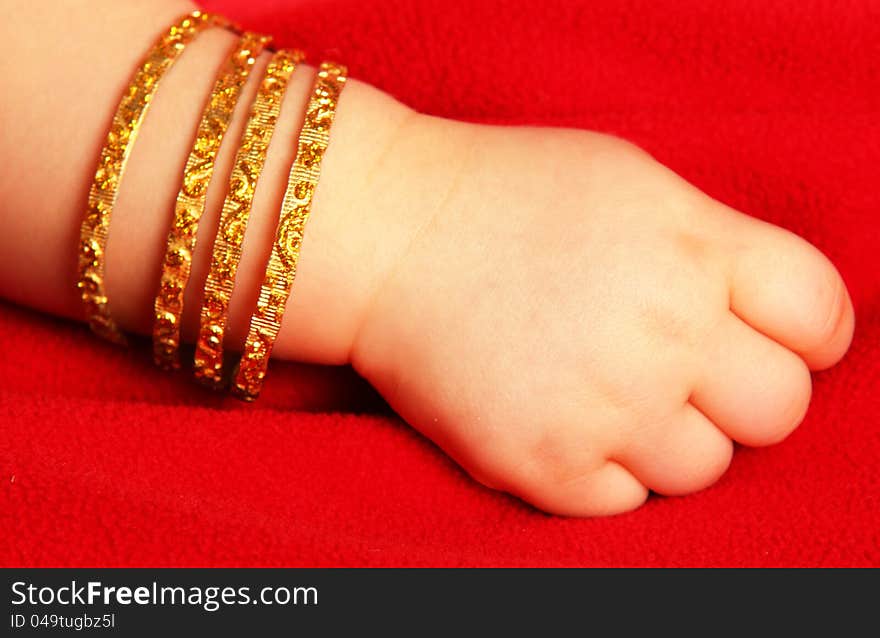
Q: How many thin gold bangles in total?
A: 4